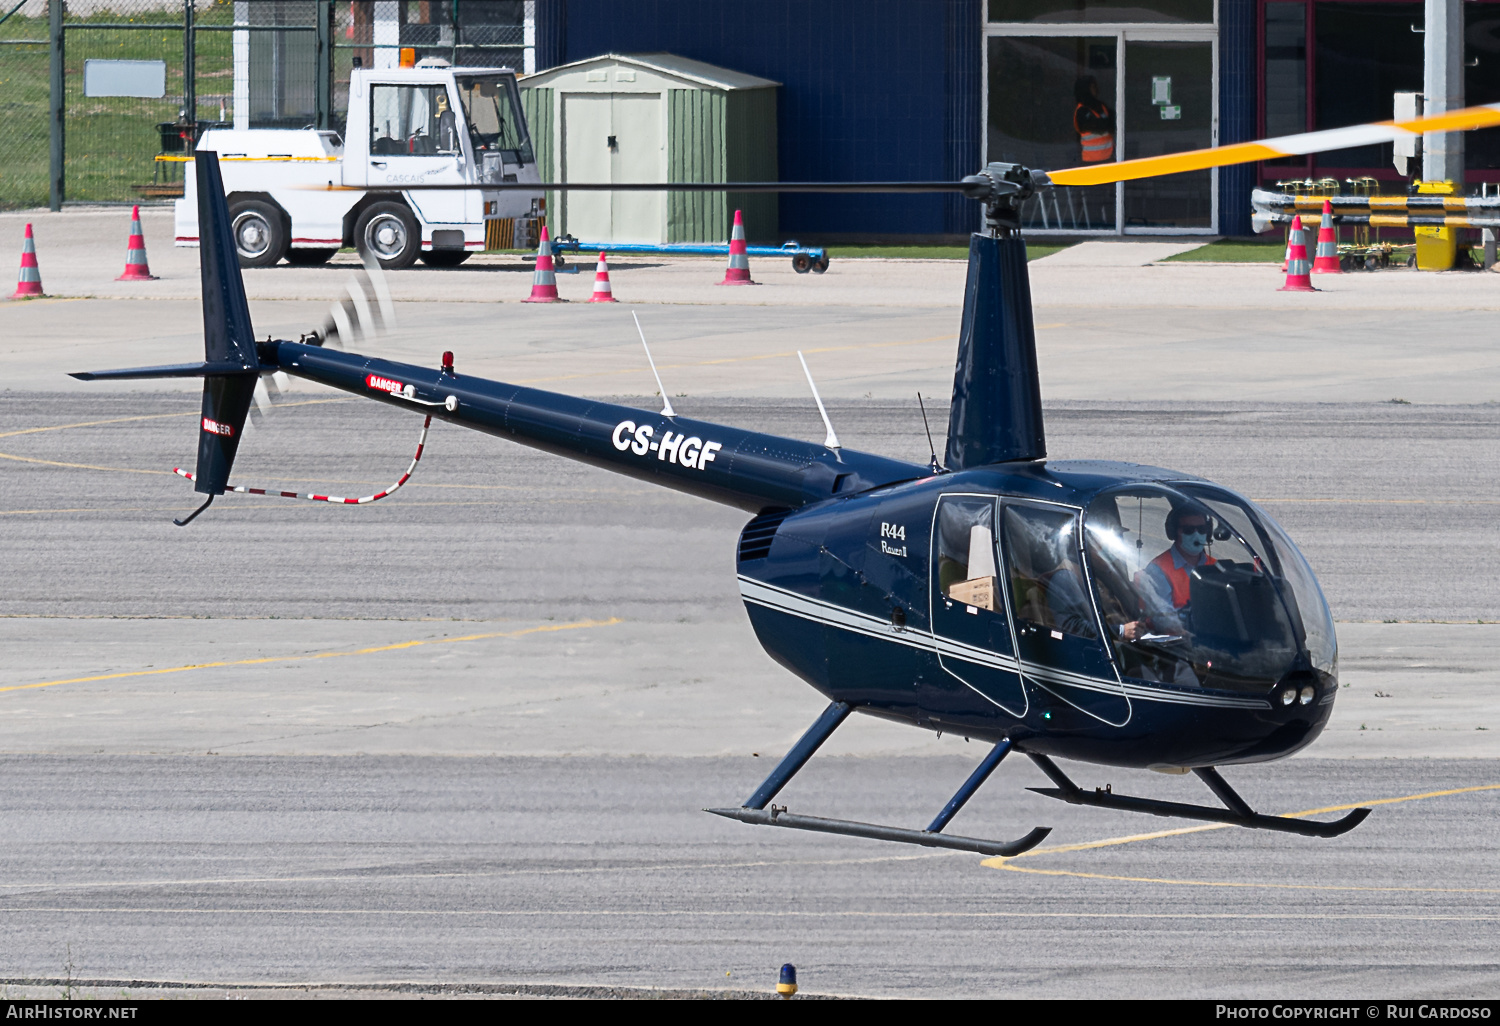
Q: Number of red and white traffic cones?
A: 8